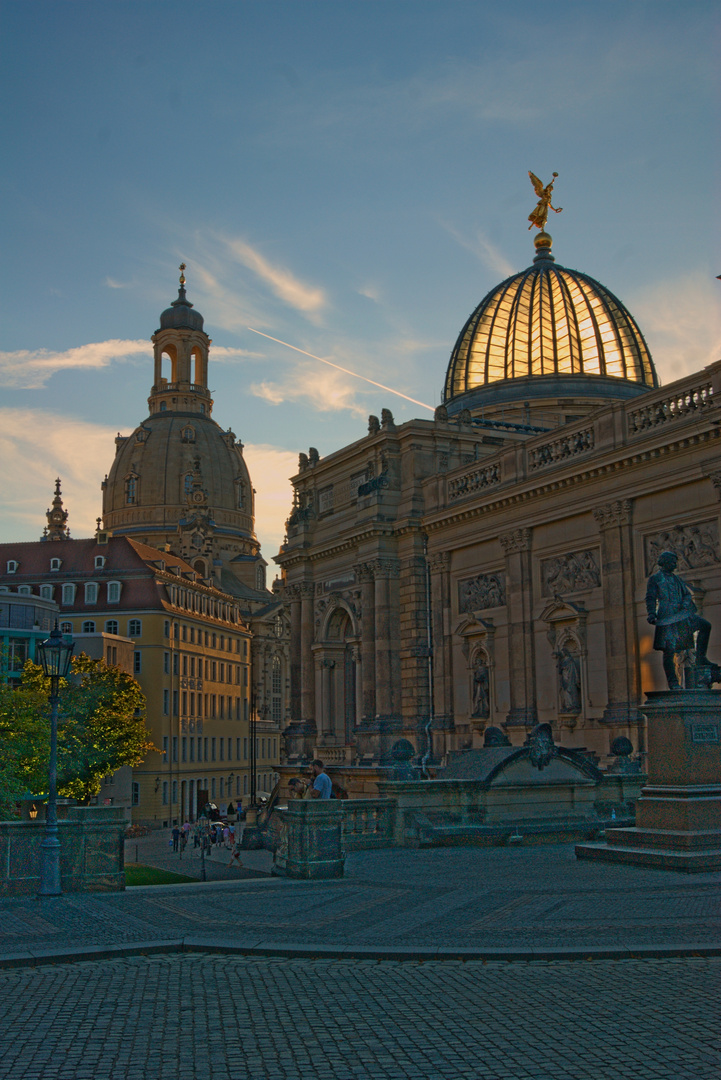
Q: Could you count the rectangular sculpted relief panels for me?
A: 3